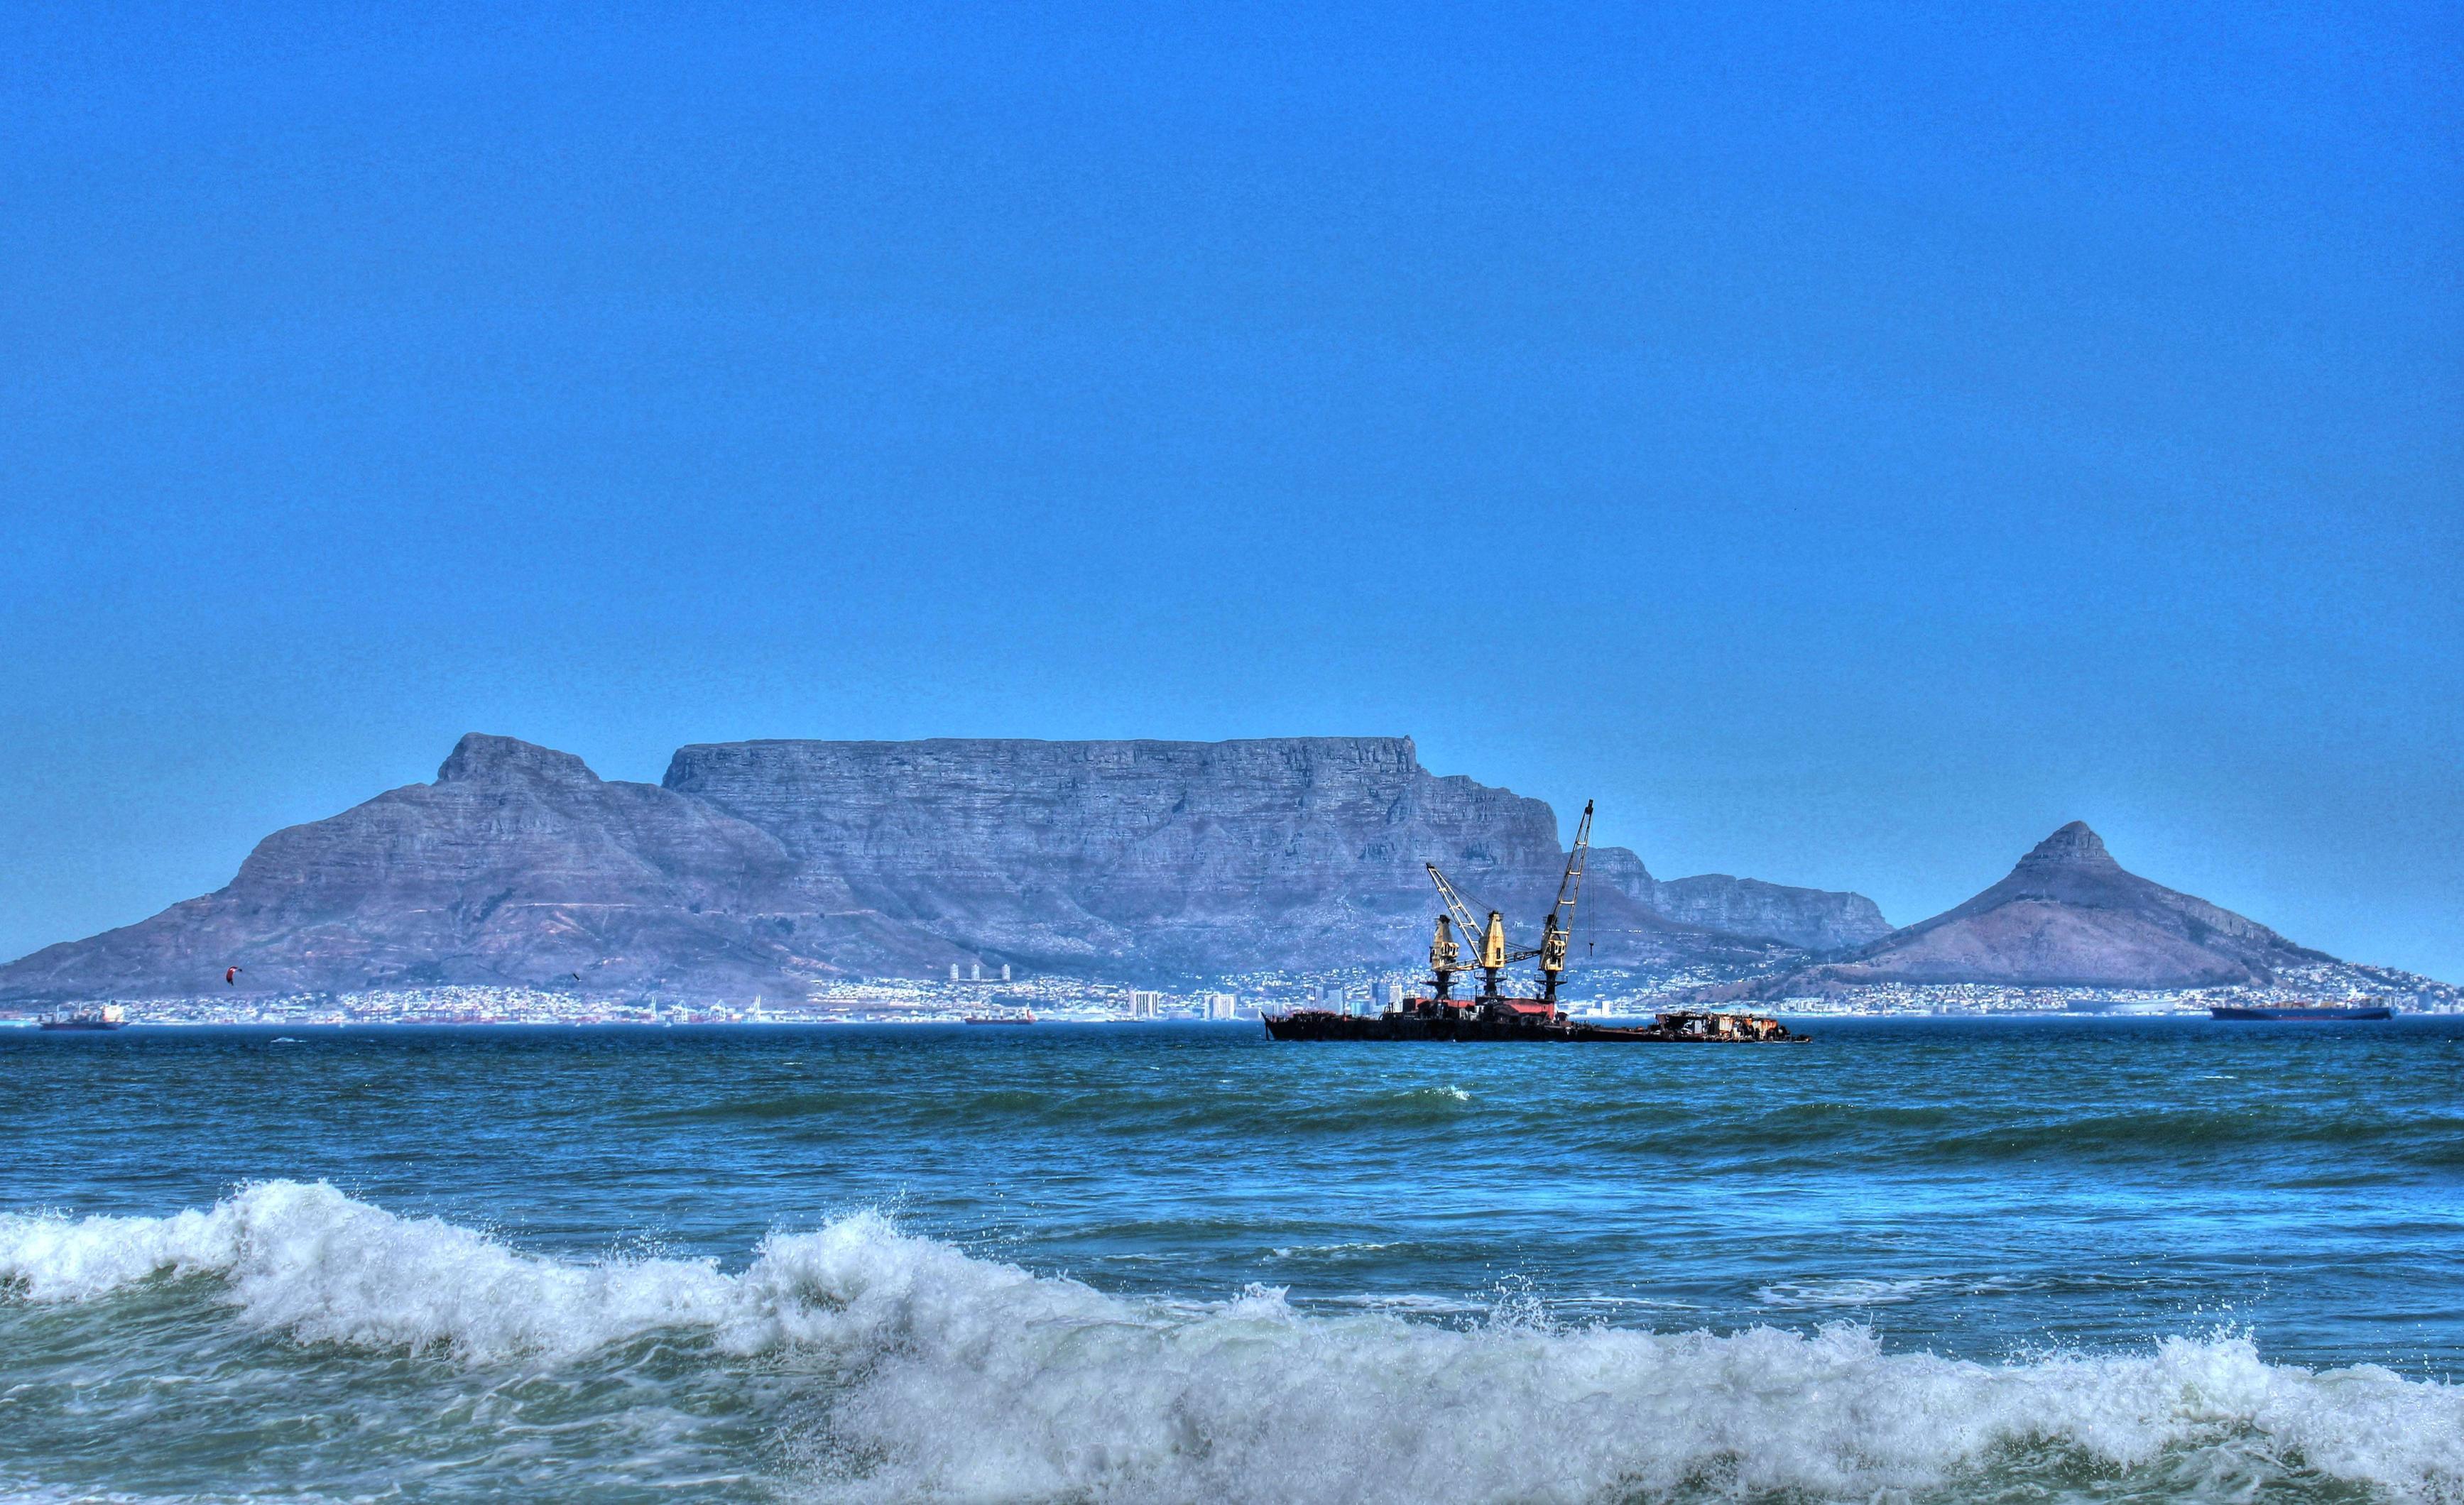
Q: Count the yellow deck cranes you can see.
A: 3